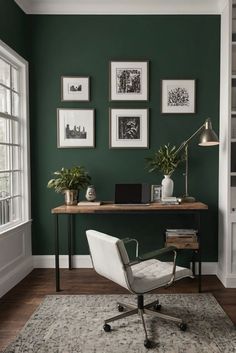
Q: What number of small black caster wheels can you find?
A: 5